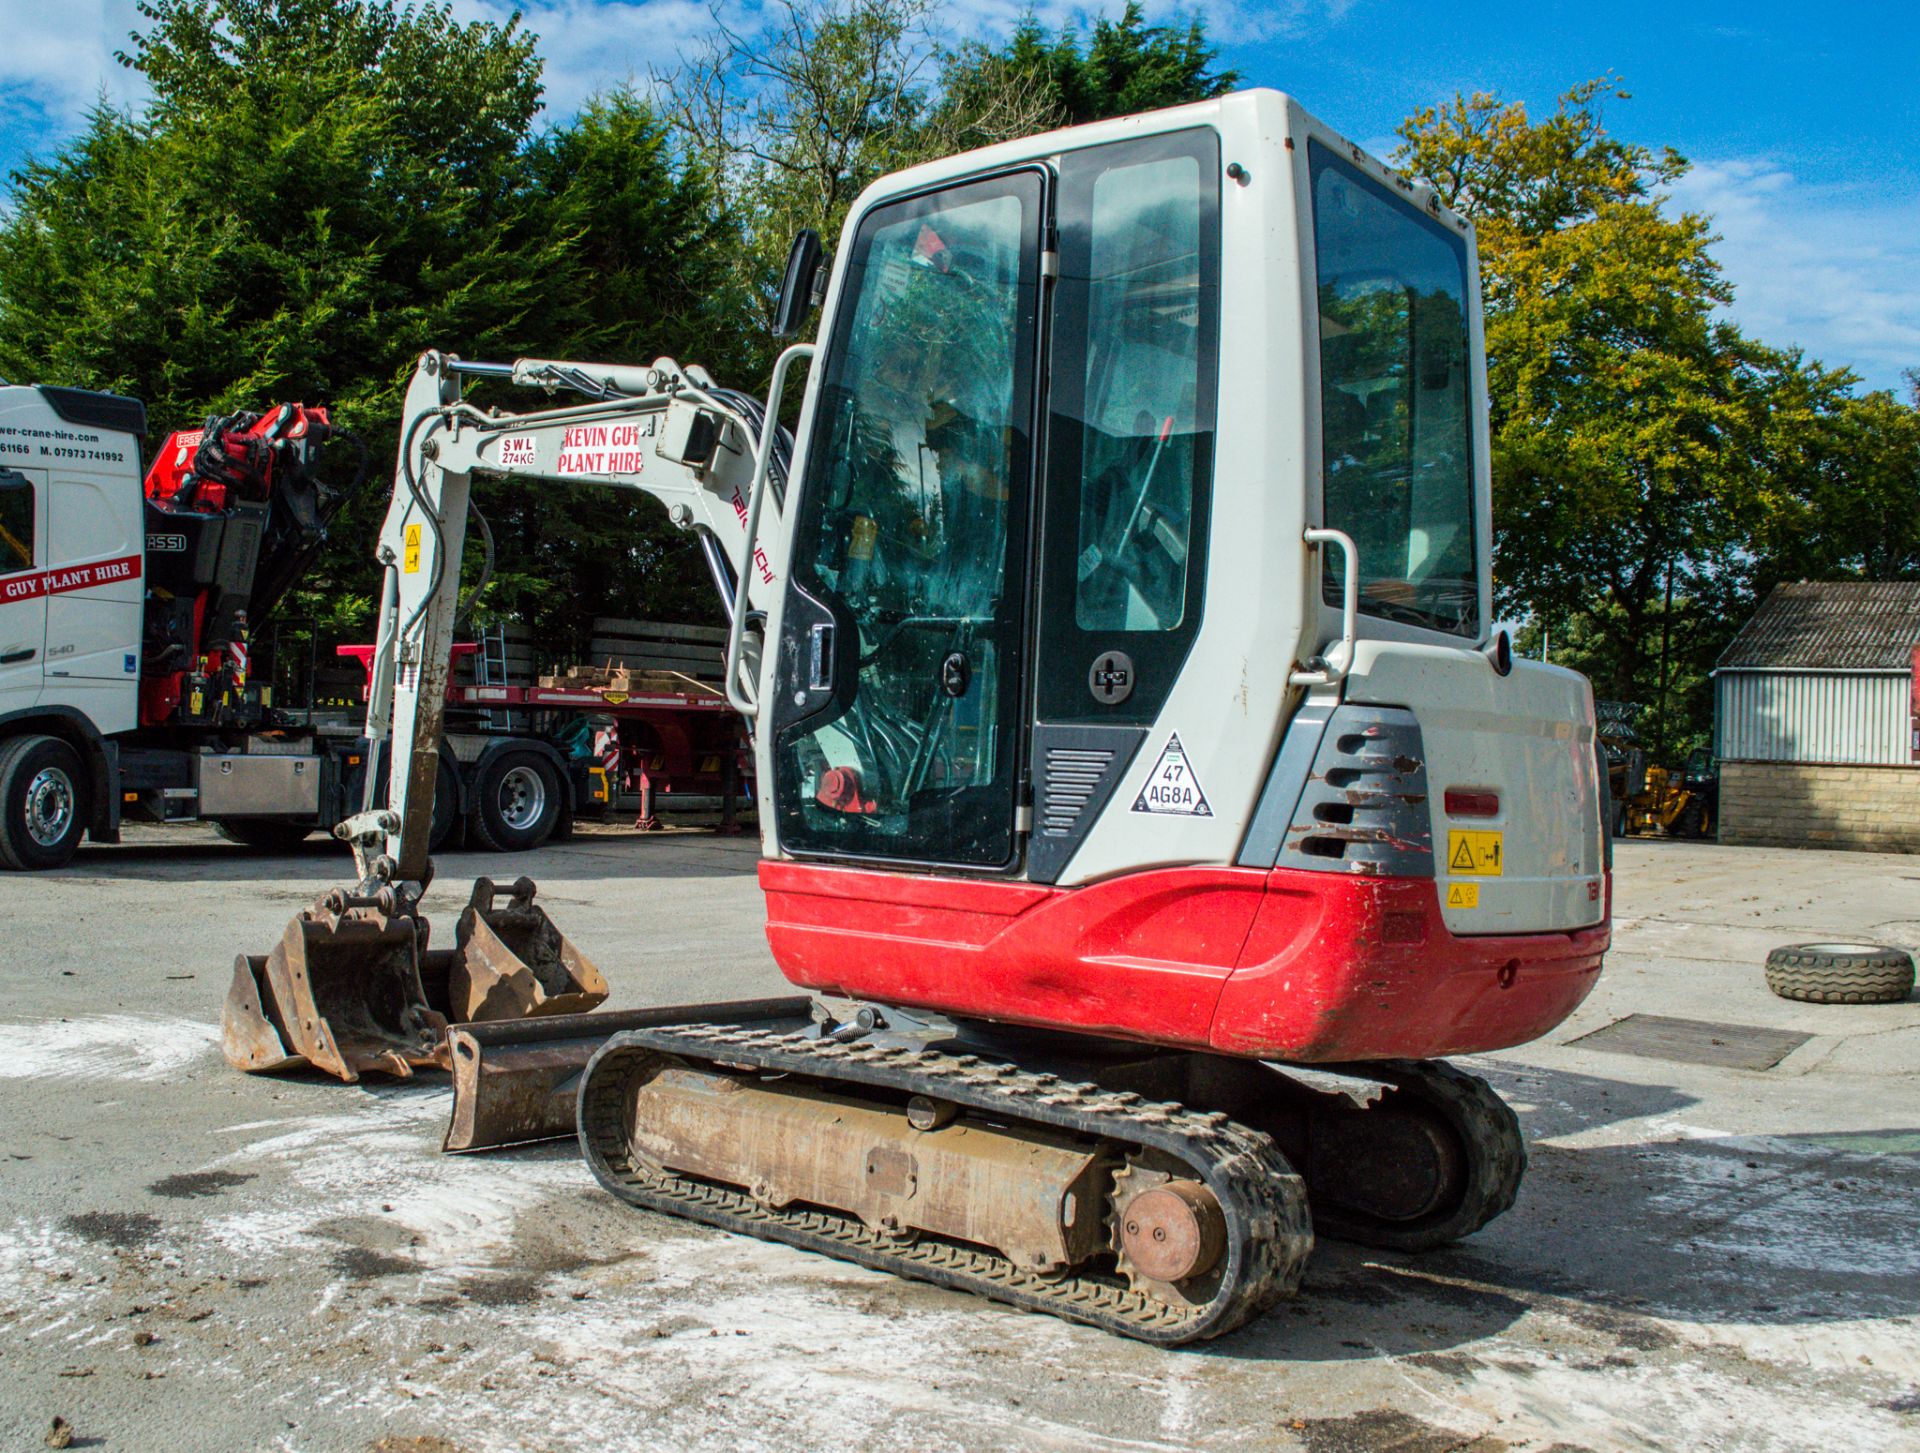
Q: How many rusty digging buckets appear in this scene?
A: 3